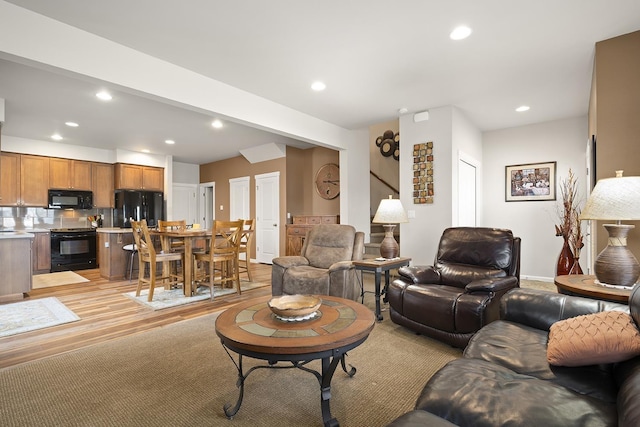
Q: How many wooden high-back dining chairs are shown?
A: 4